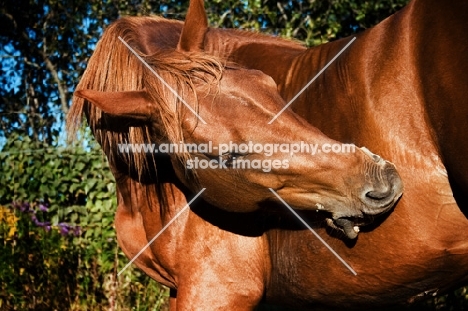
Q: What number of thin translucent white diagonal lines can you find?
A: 4